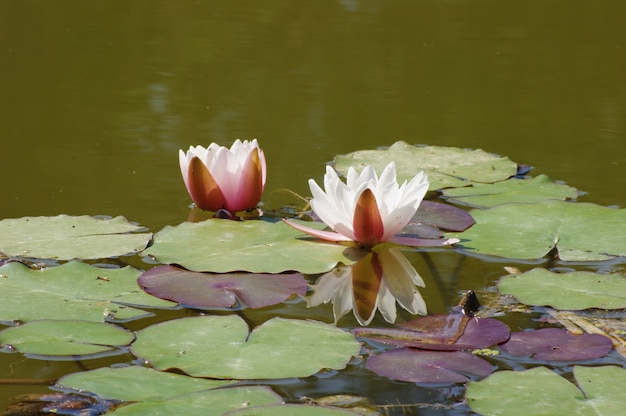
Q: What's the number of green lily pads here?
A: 12